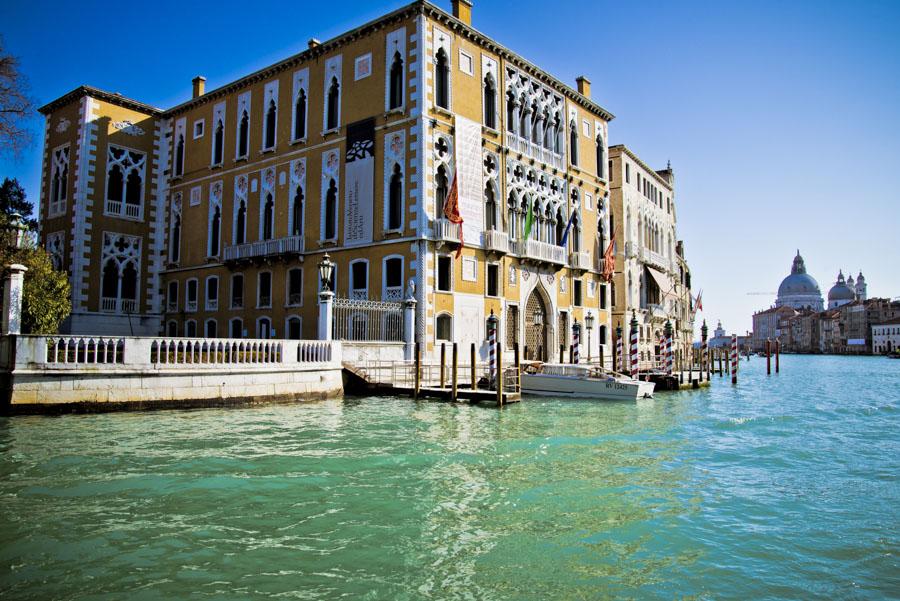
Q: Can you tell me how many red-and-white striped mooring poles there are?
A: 8